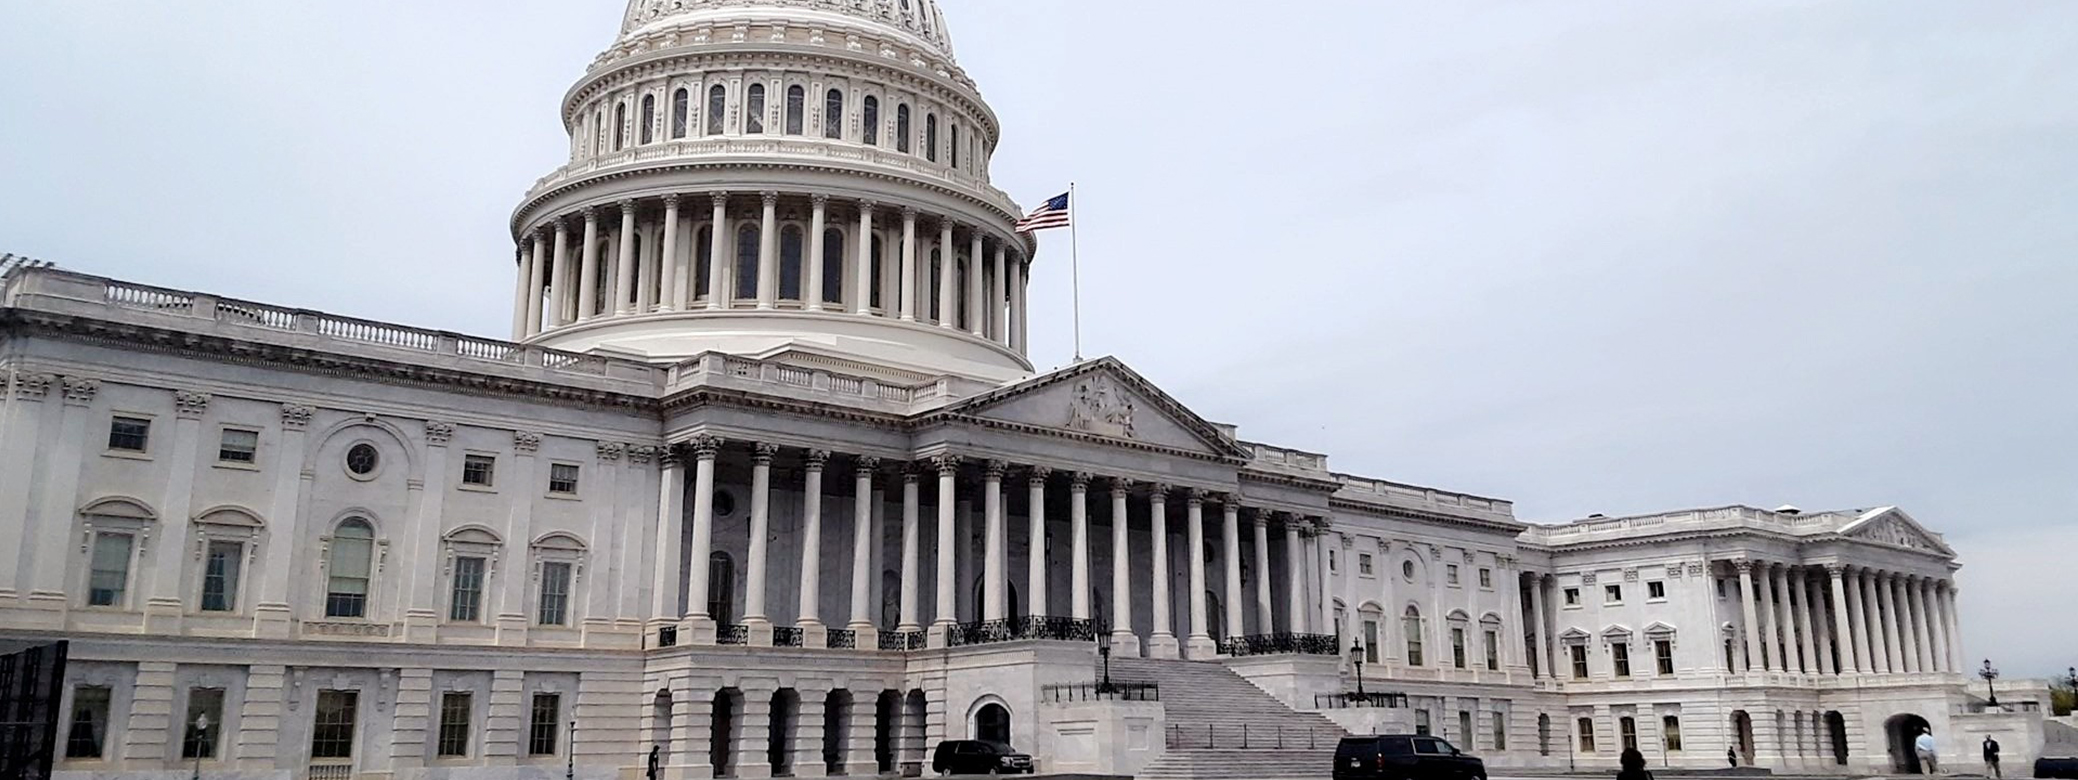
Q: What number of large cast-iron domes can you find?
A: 1